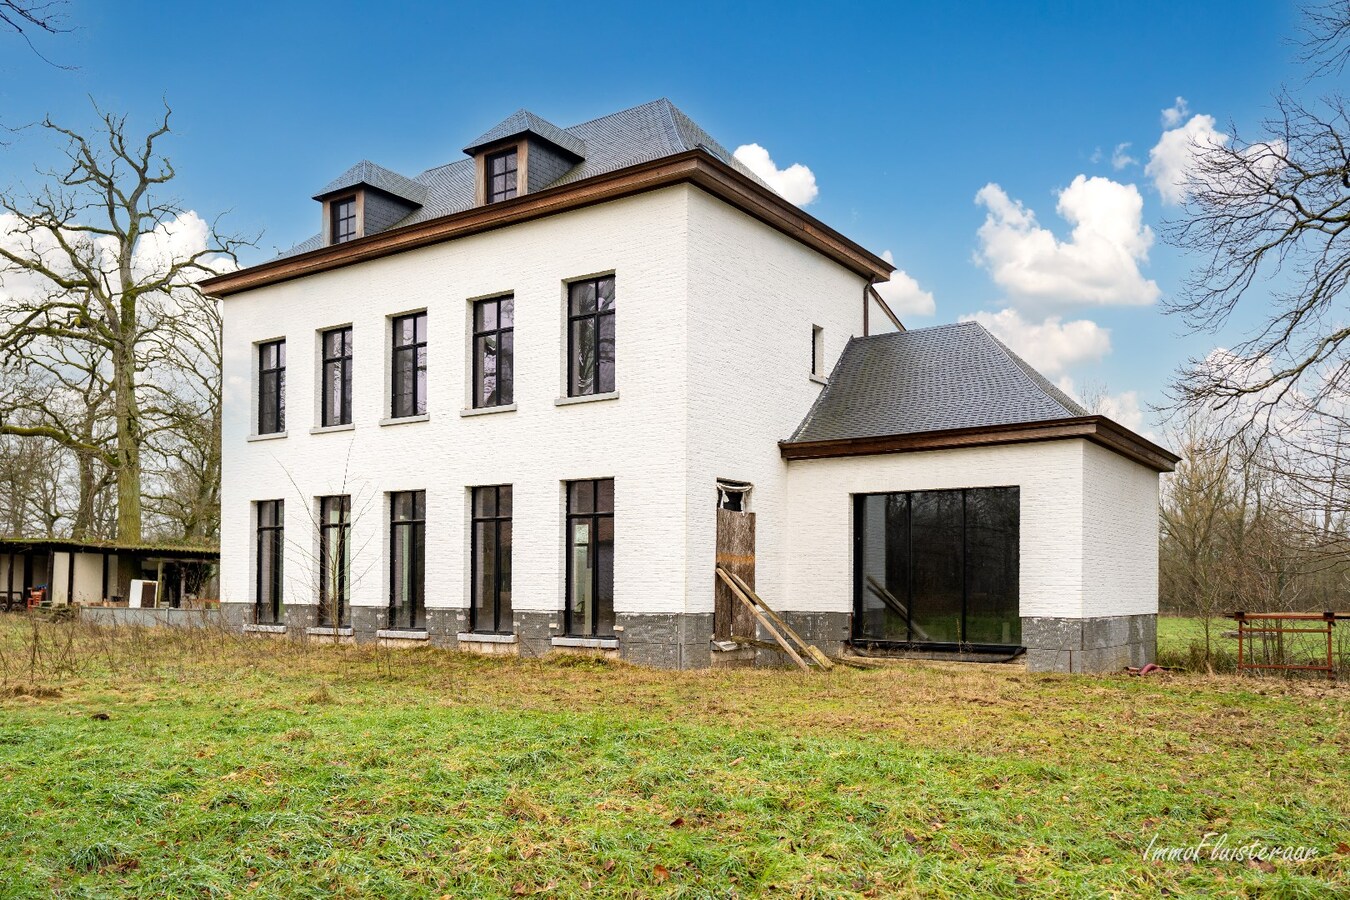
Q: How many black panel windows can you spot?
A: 13